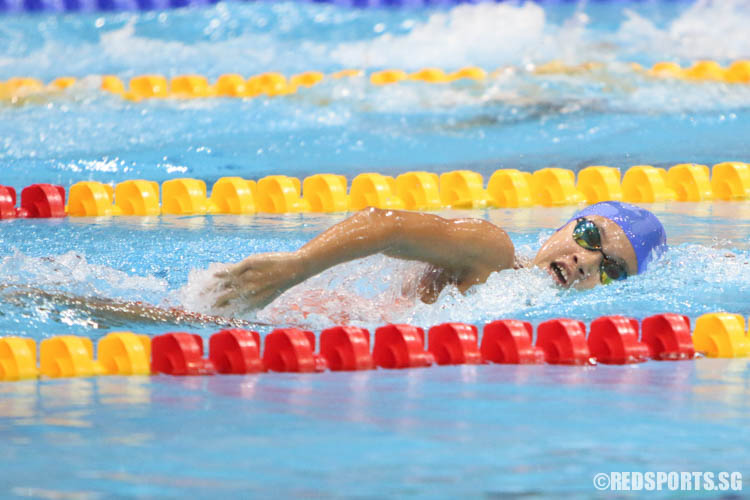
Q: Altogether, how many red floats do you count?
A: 12